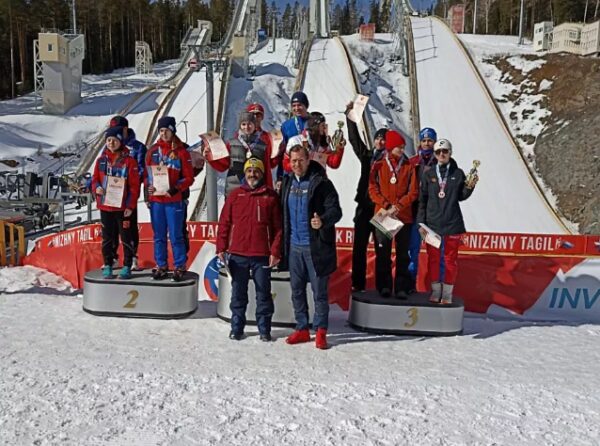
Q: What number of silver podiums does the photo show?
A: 3